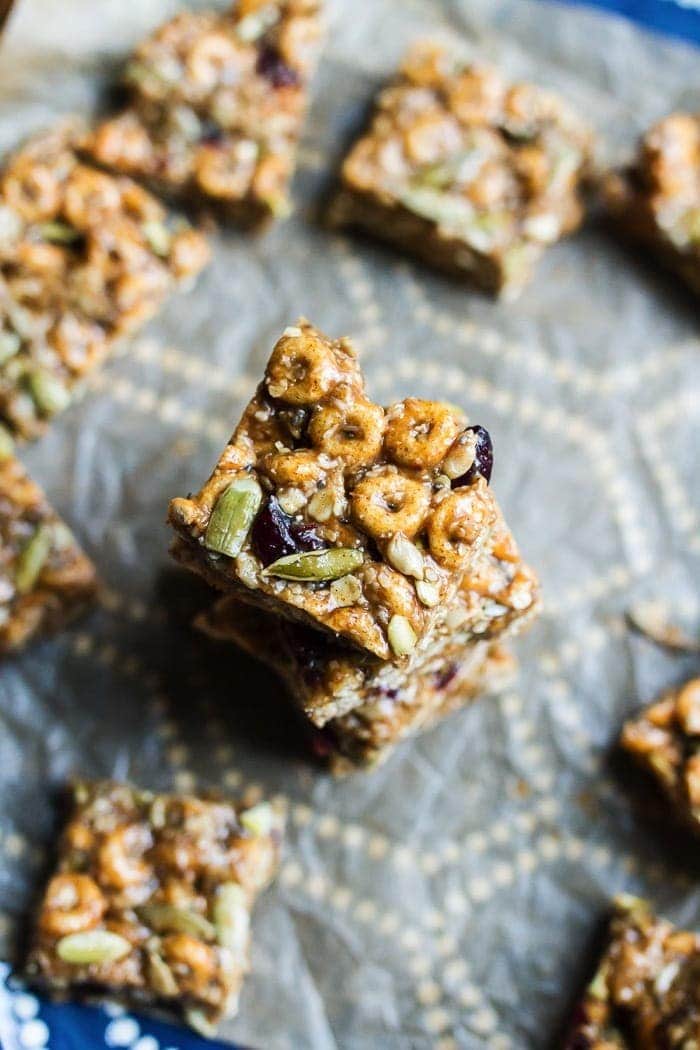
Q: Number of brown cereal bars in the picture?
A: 11